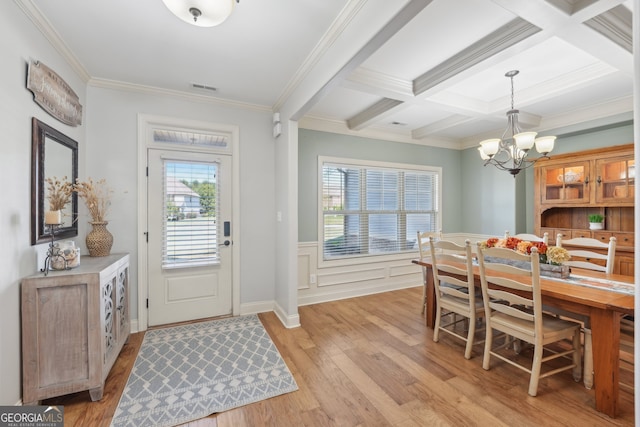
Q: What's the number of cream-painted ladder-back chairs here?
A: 5